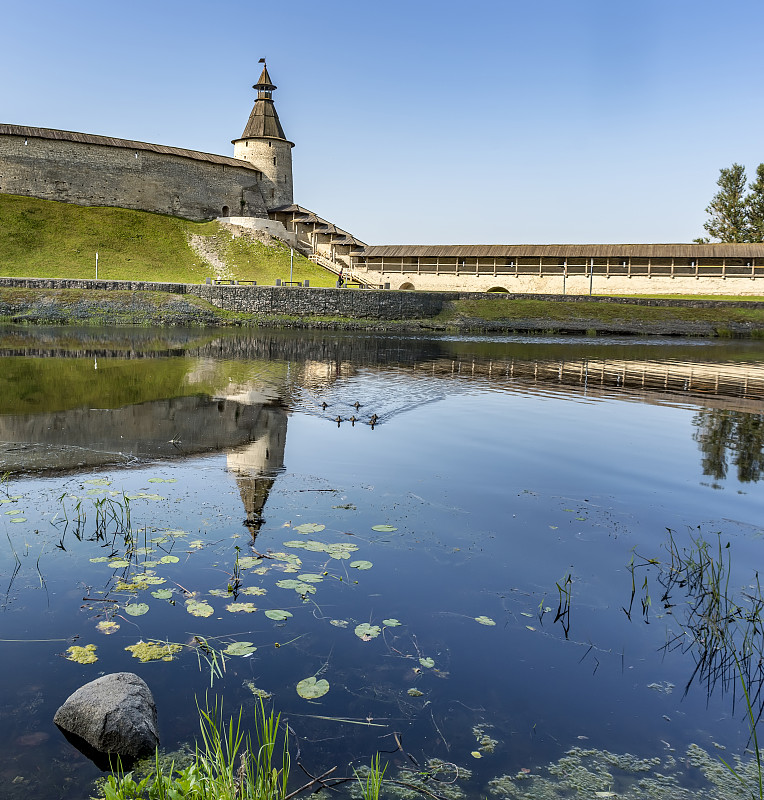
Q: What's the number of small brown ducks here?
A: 6